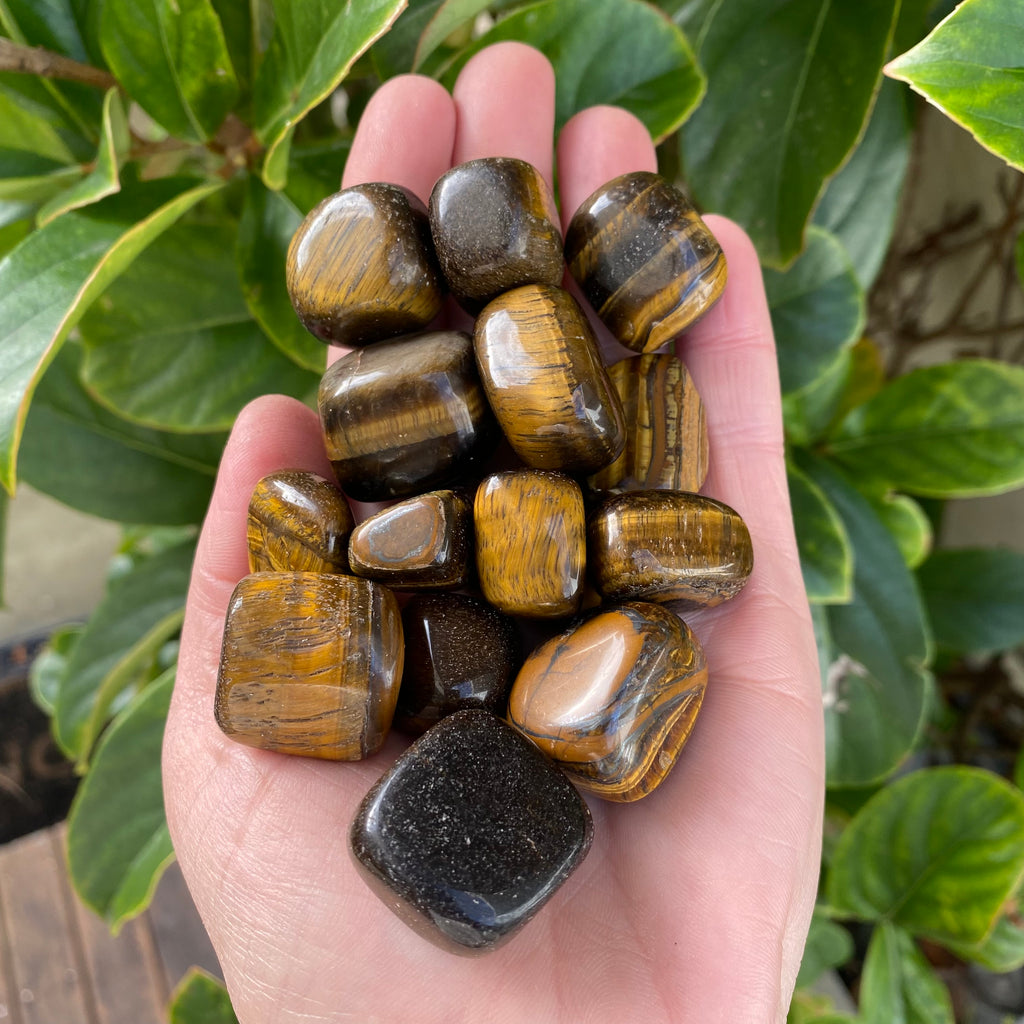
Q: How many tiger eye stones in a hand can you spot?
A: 14